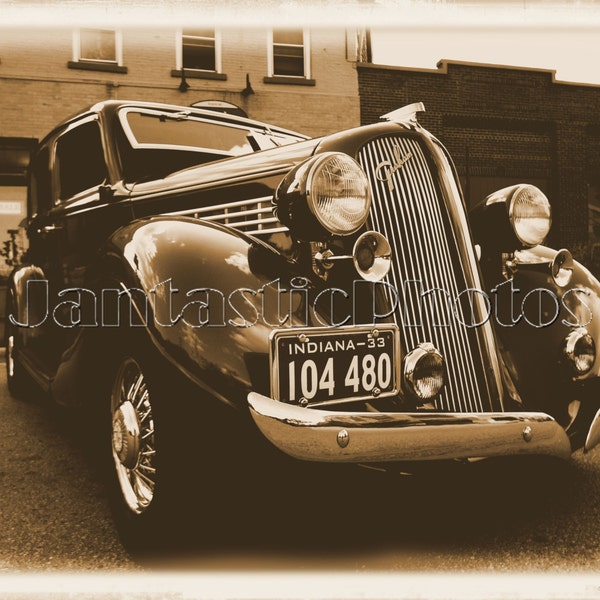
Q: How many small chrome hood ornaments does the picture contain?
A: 1